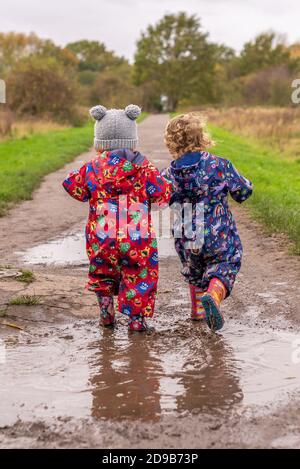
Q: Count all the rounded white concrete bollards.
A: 0